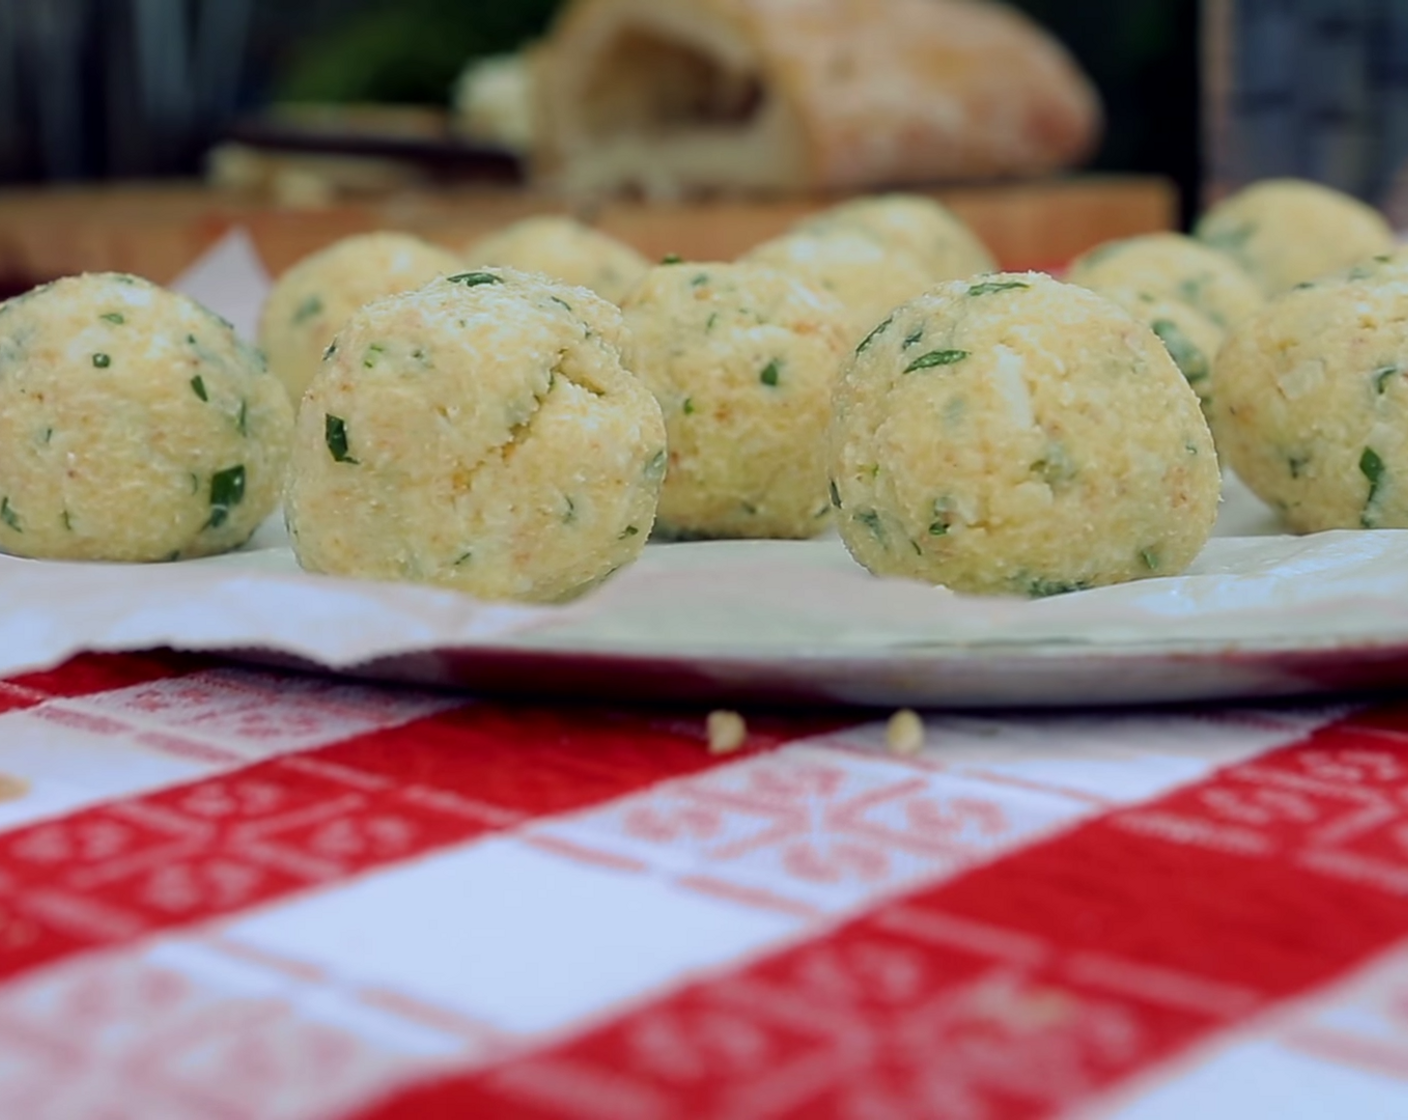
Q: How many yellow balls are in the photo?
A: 12